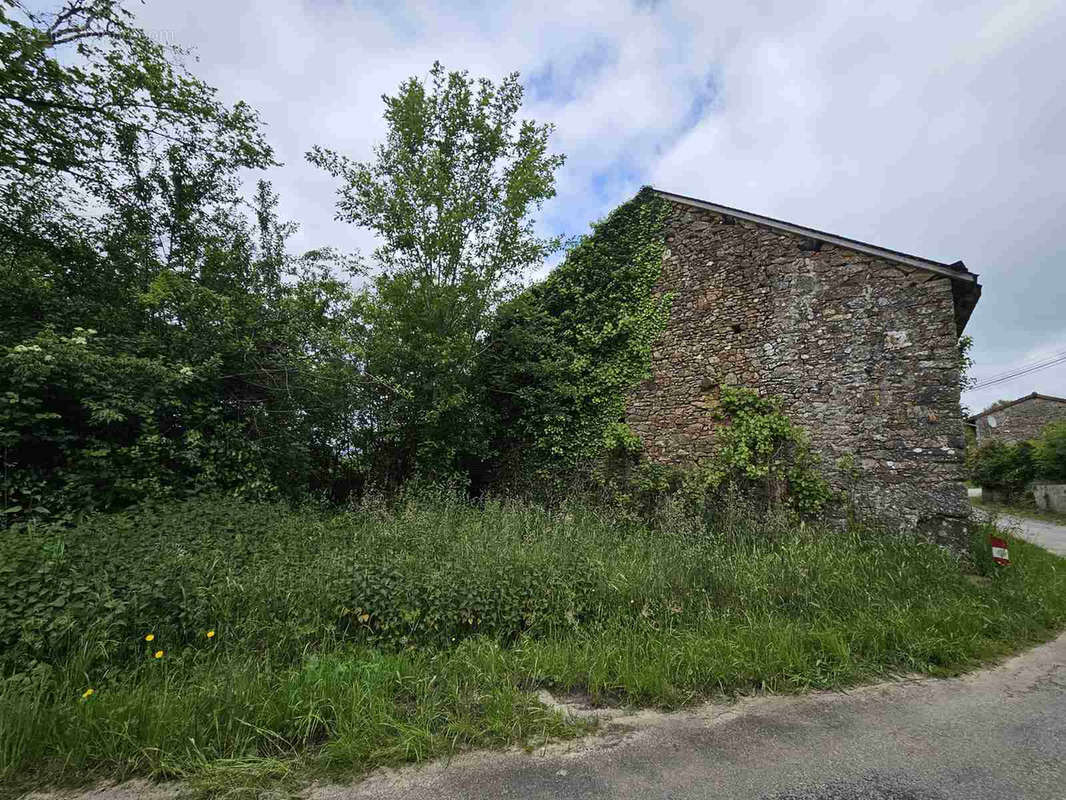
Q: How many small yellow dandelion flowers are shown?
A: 4